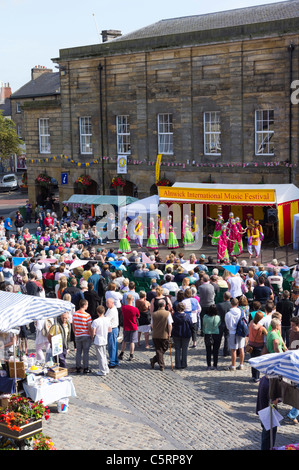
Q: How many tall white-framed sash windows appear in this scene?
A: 6